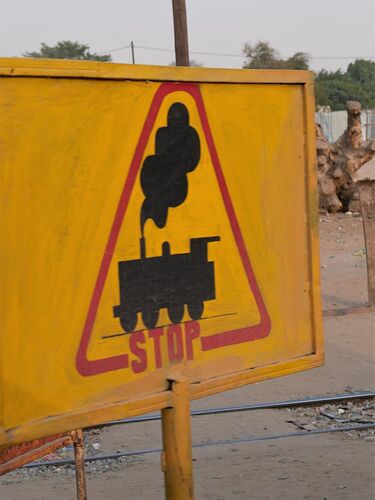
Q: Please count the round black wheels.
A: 4